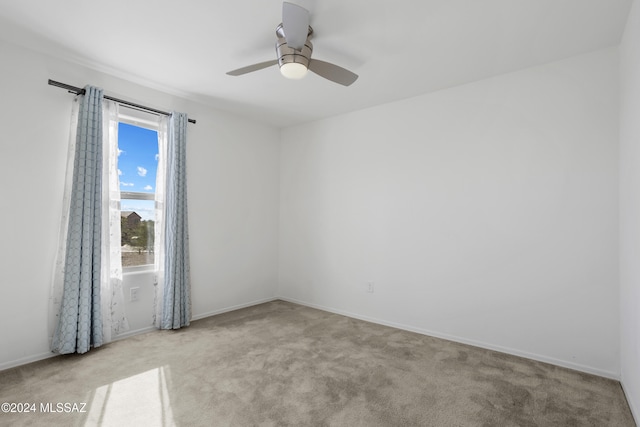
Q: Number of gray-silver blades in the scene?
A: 3